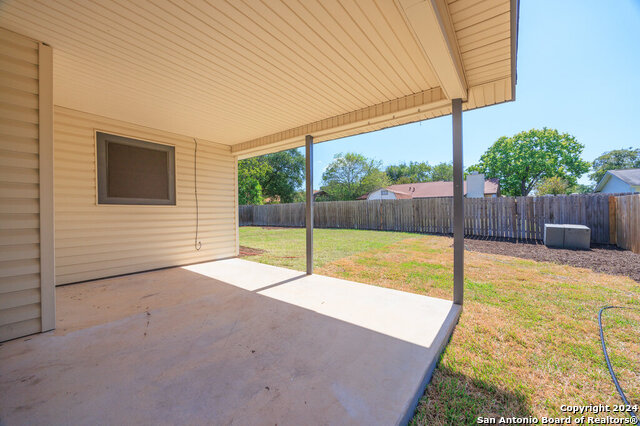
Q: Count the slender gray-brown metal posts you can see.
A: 2